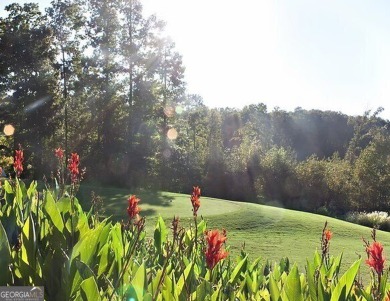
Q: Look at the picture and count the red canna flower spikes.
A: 8